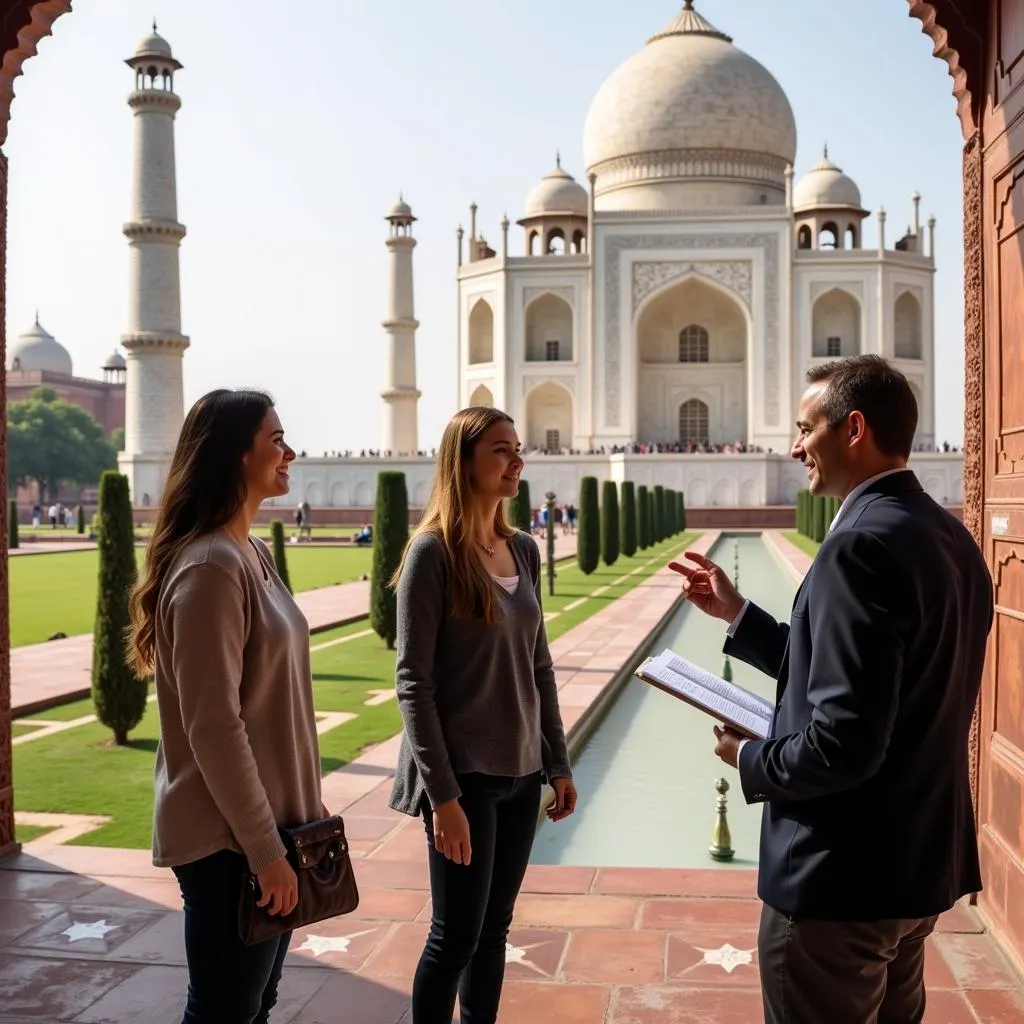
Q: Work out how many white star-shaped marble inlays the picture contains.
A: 4